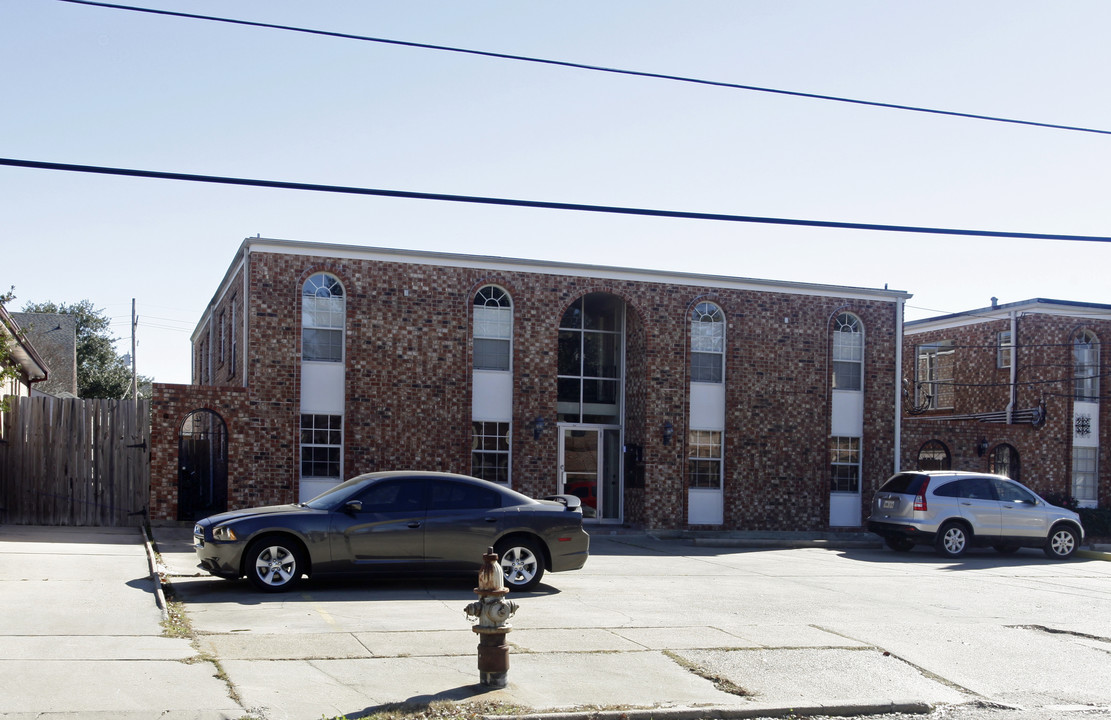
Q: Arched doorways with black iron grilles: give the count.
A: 3